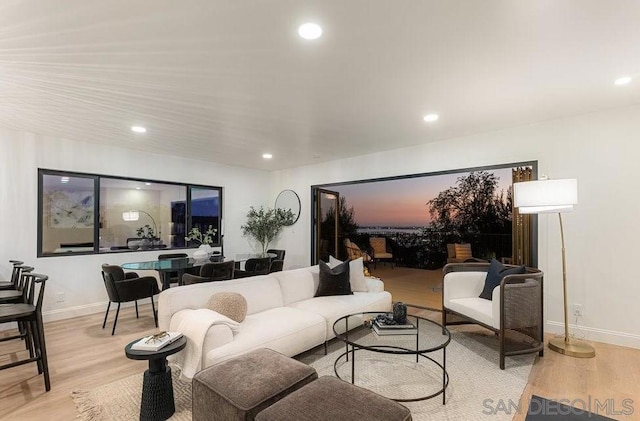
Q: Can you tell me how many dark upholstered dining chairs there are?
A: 5